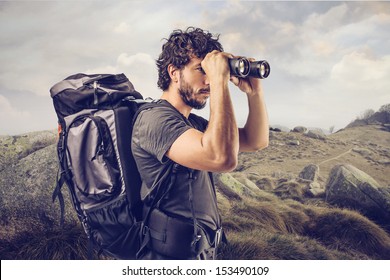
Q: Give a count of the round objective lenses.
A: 2